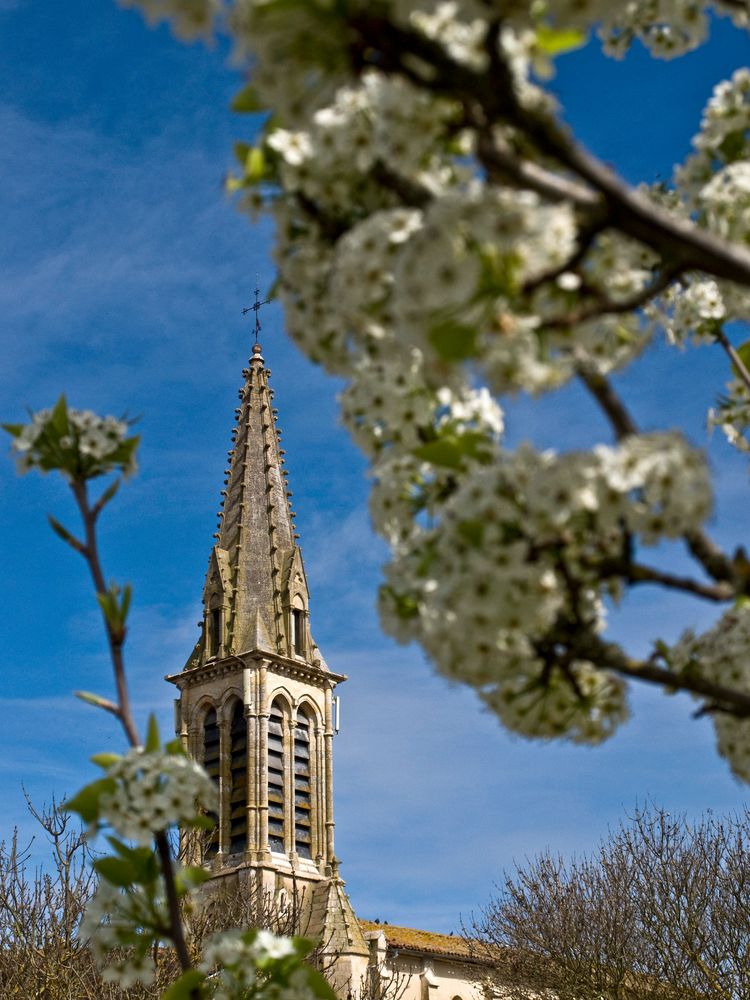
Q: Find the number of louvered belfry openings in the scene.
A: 4